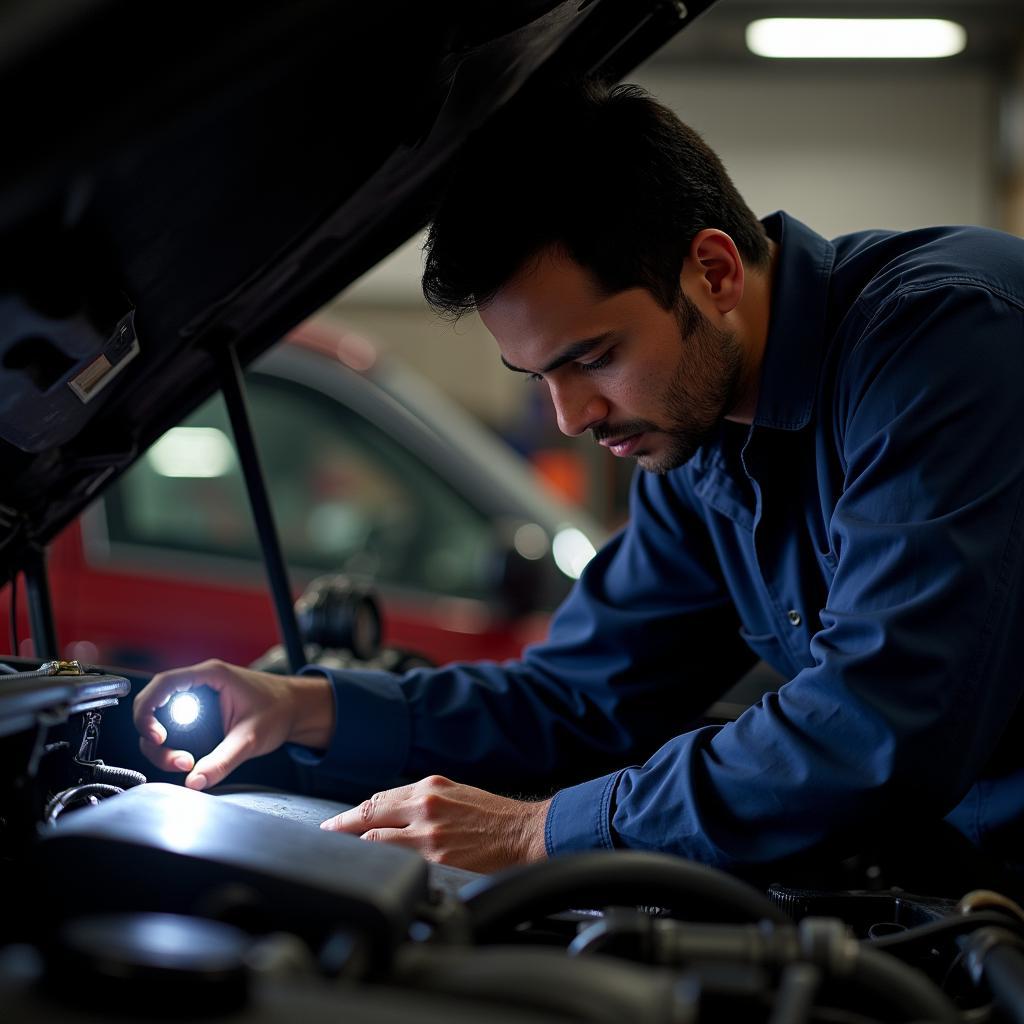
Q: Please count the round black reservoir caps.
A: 1